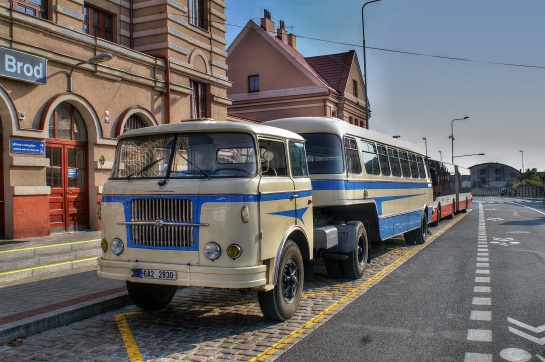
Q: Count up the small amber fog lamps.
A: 2